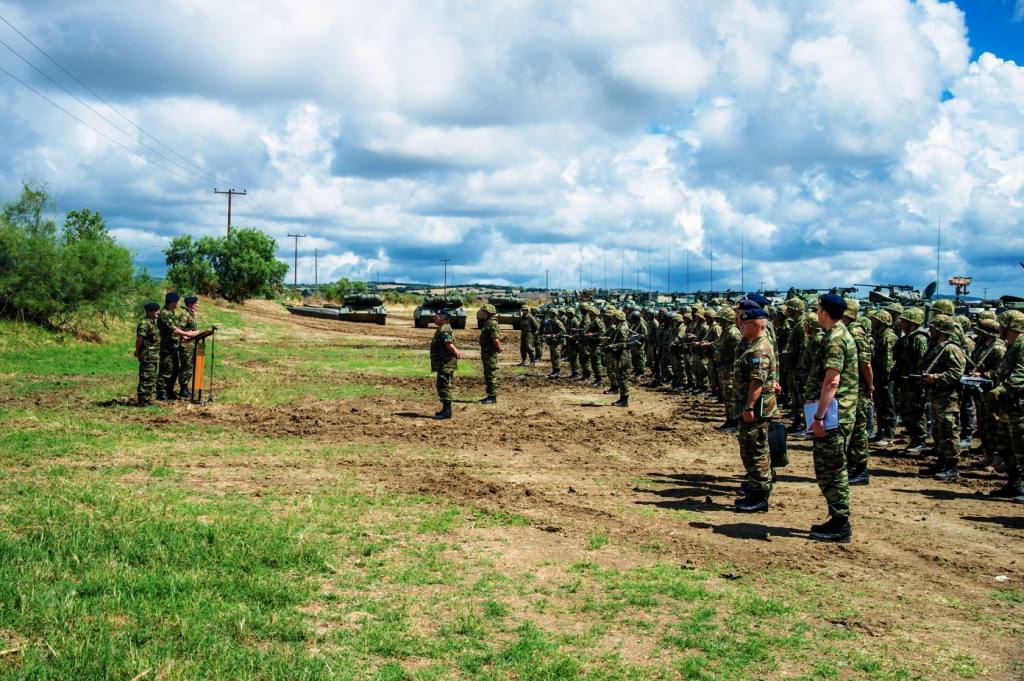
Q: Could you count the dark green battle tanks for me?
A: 3